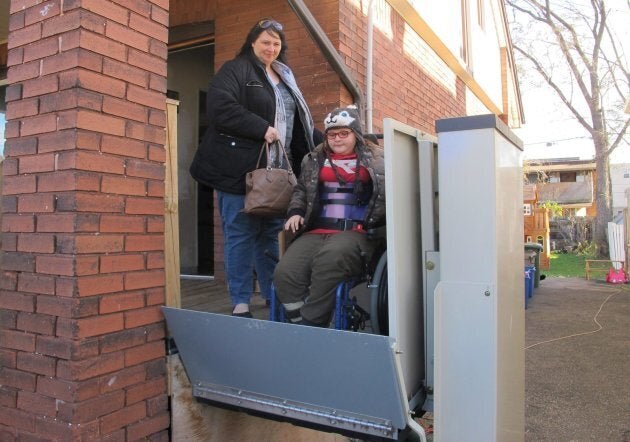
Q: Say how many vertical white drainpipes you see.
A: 1